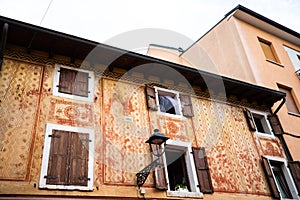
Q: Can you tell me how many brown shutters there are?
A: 12